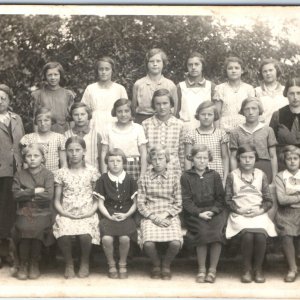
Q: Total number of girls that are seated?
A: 7